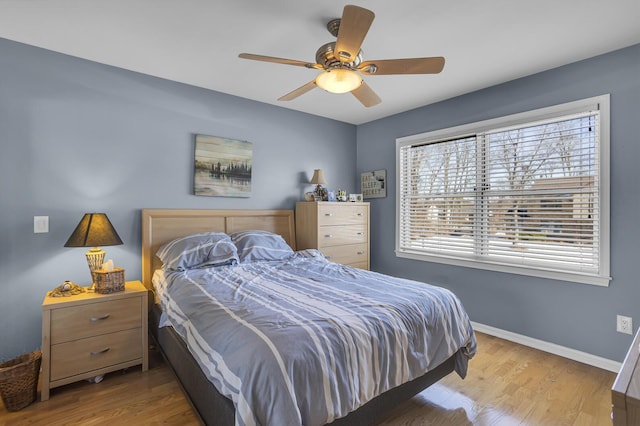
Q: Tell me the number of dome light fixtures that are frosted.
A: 1